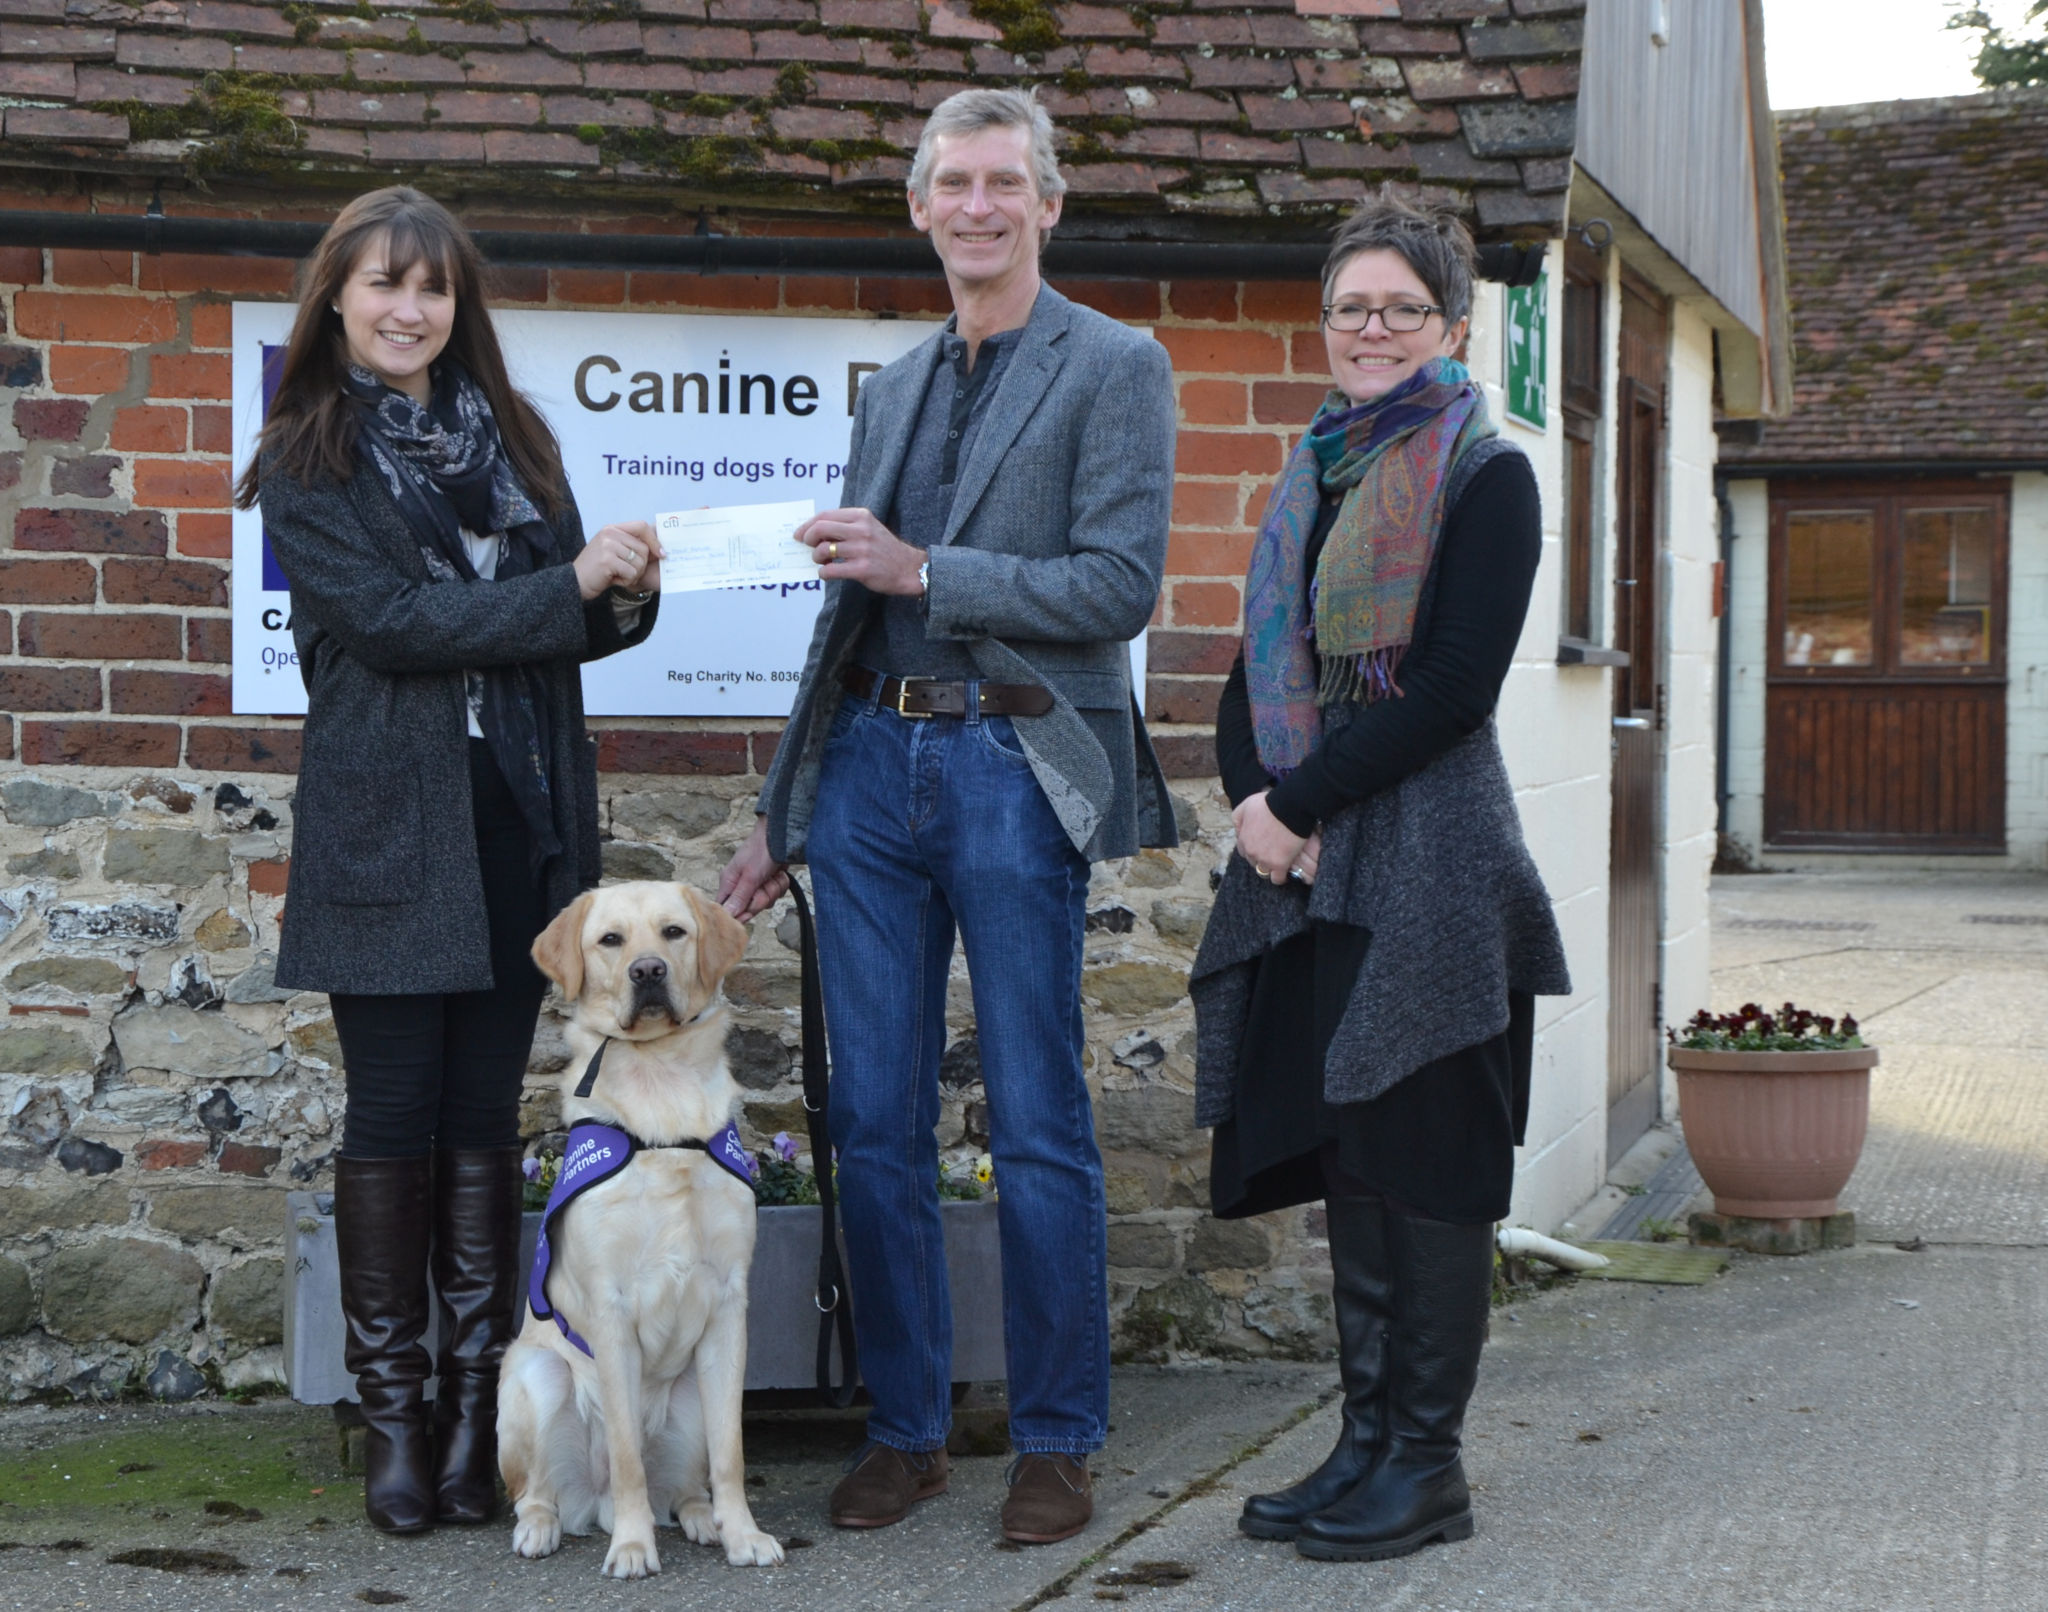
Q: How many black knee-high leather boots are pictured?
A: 2